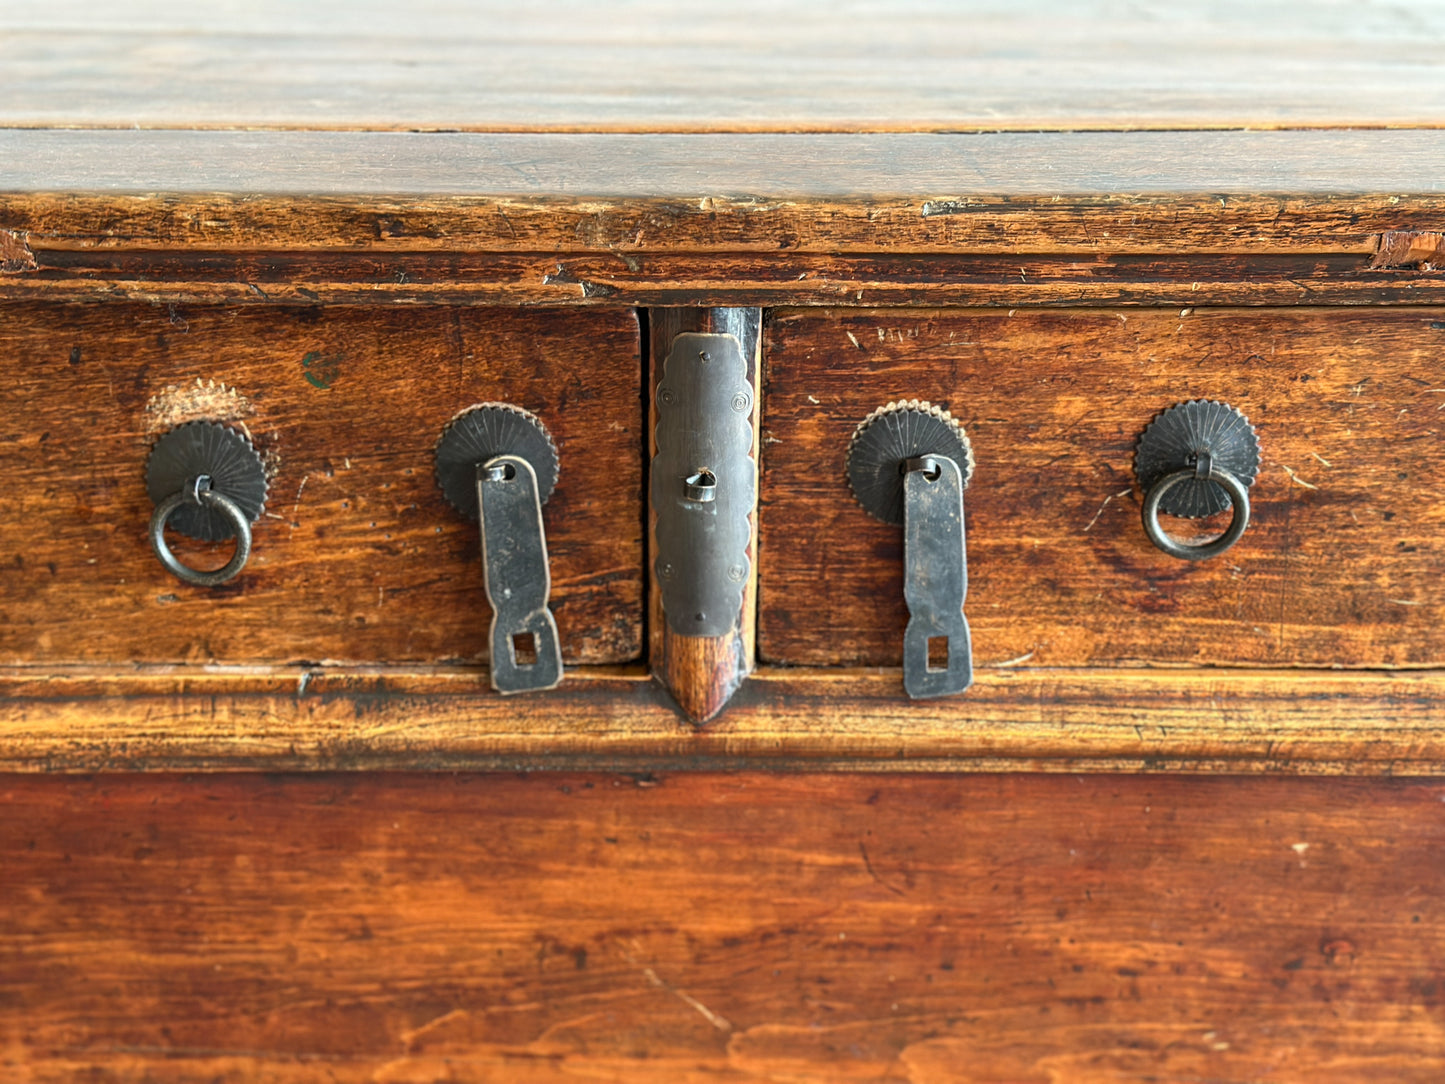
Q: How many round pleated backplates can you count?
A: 4